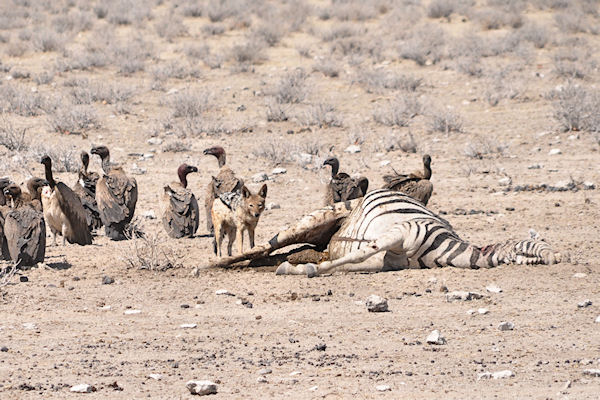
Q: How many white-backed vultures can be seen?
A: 10